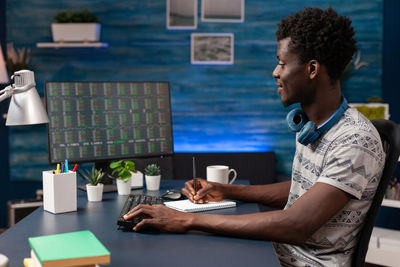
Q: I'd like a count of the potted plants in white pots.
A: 4